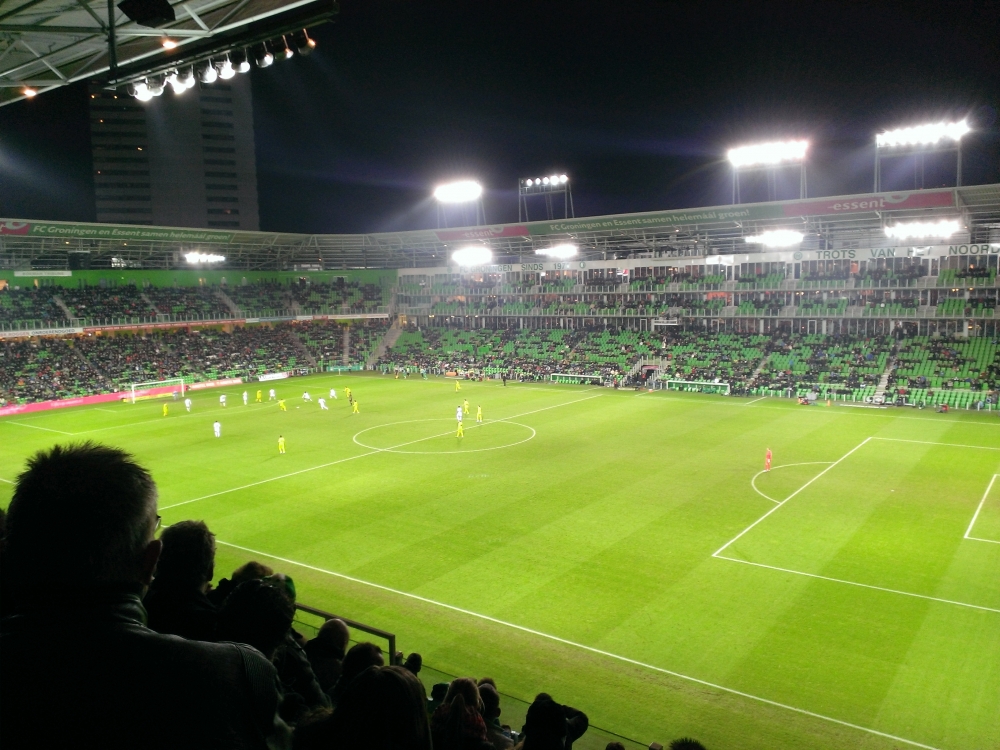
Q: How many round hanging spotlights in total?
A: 10